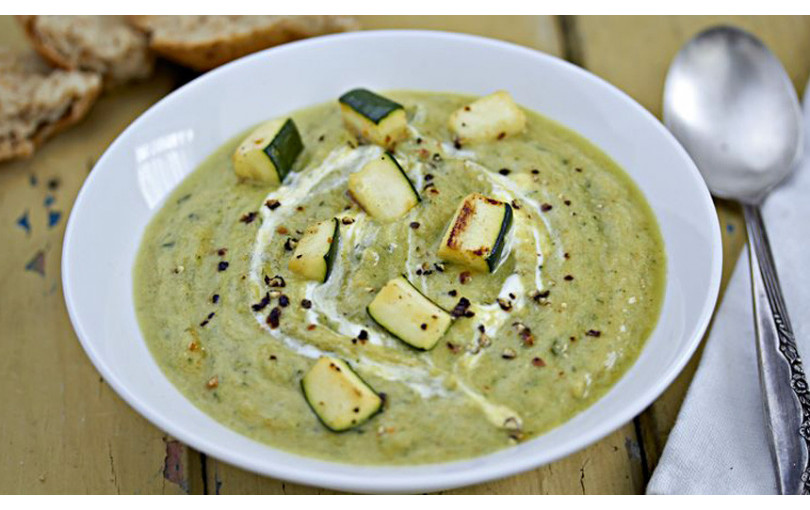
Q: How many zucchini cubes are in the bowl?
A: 8